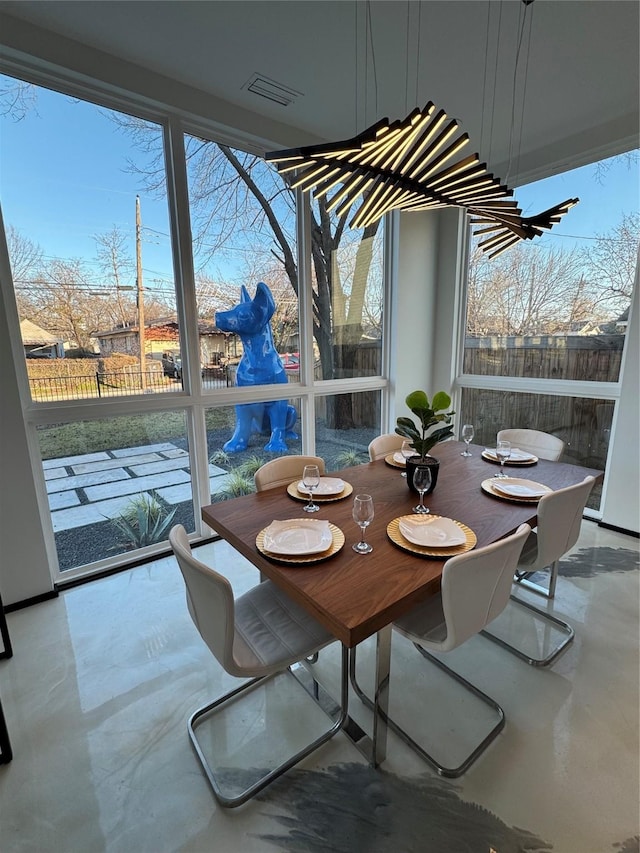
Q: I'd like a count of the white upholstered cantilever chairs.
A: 6